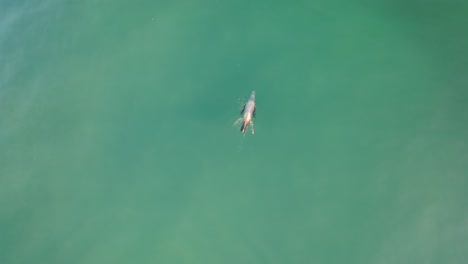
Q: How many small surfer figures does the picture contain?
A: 0